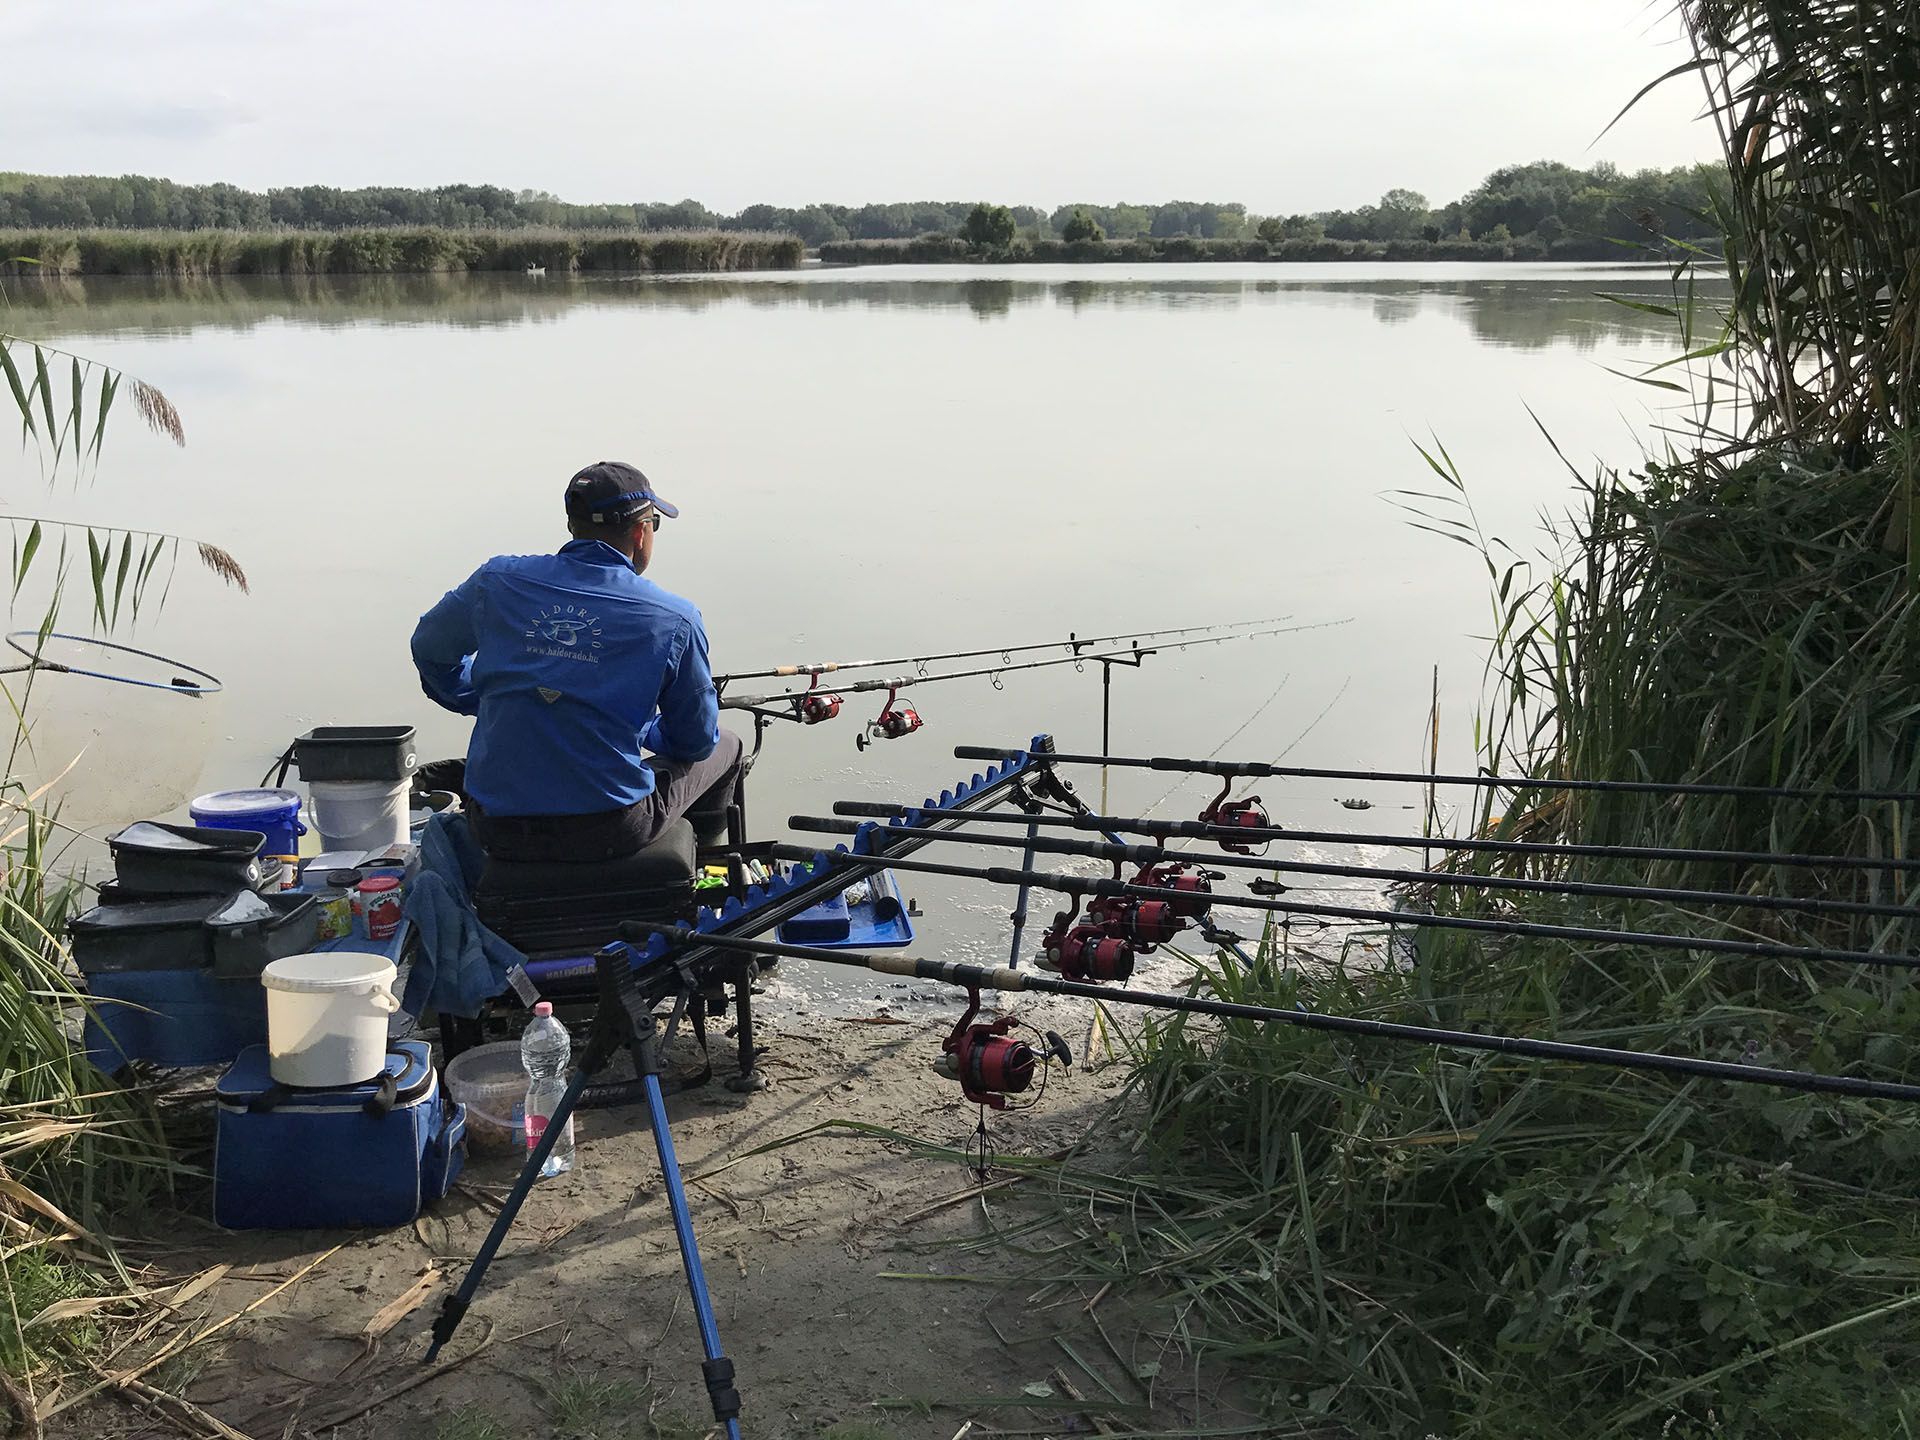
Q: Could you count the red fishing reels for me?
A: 7